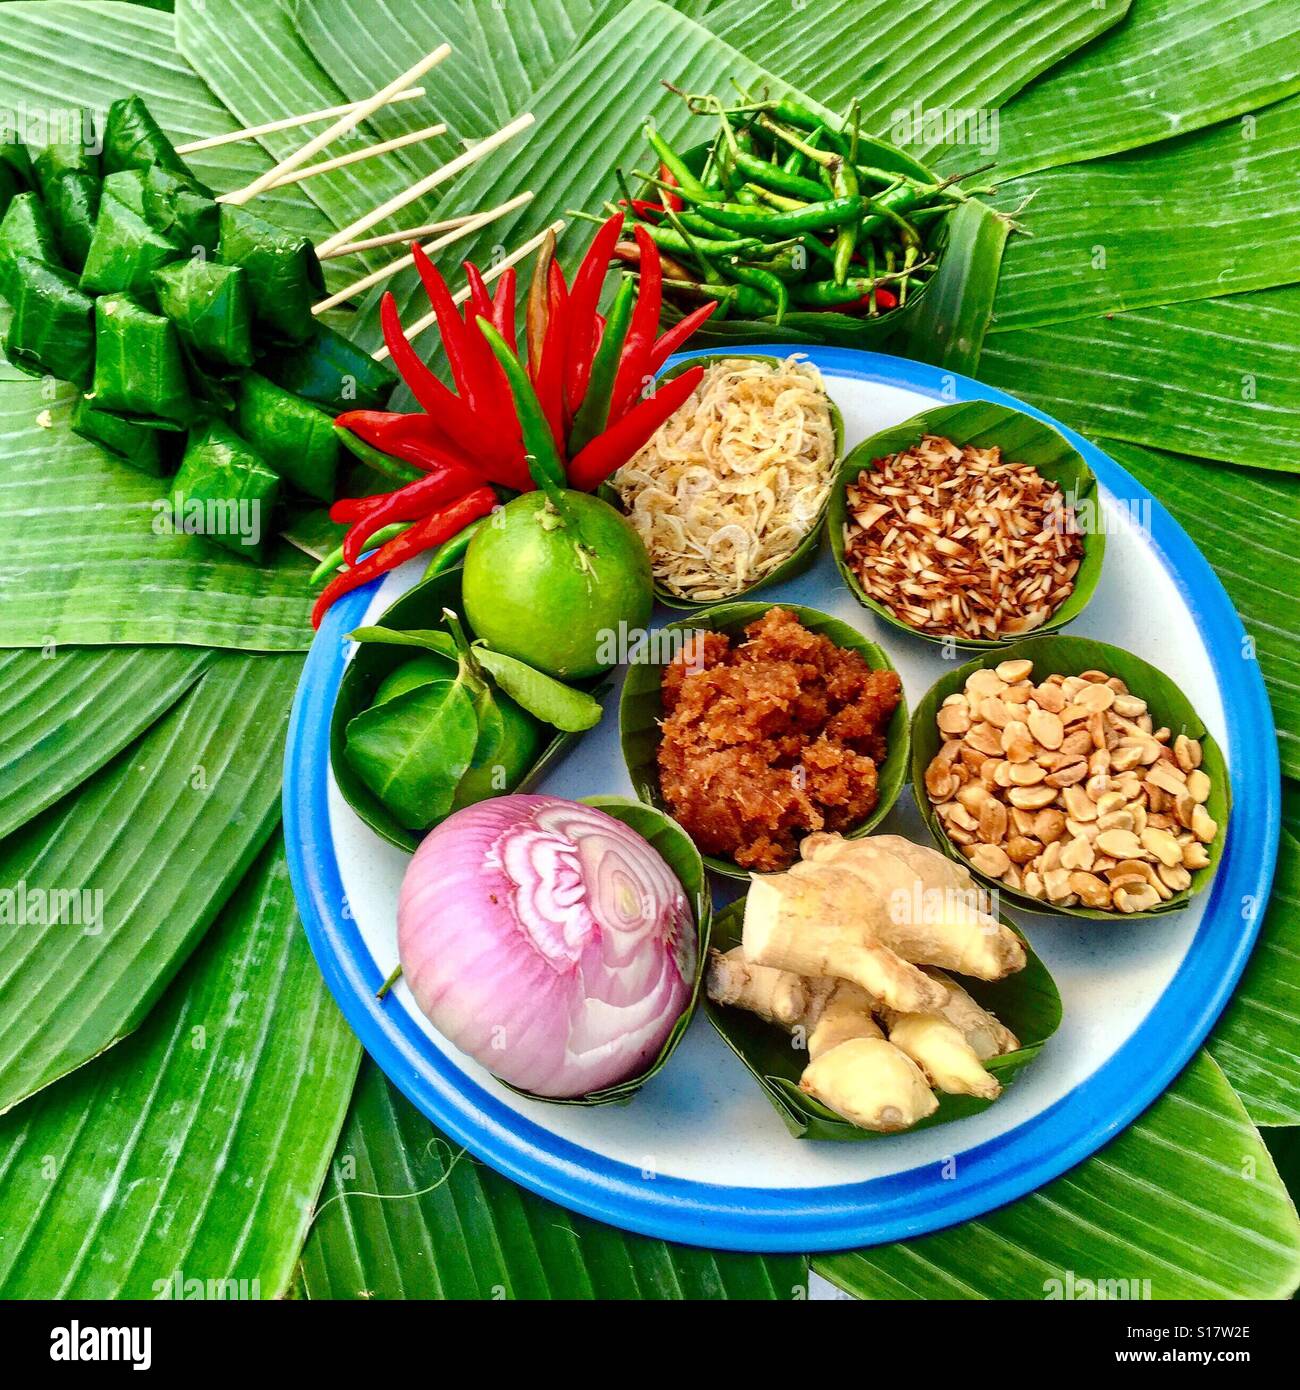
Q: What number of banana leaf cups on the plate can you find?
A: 7